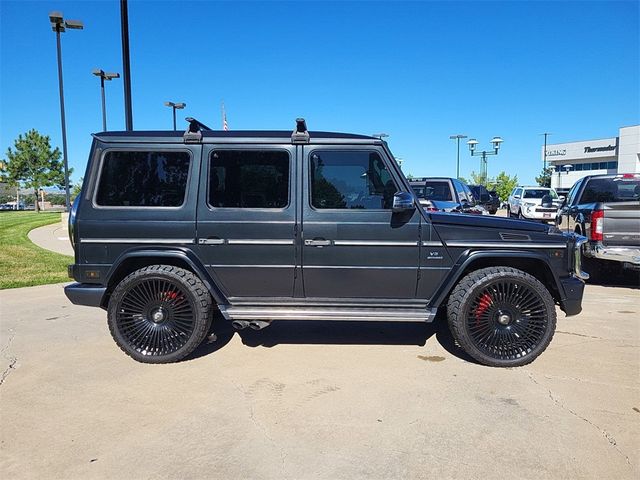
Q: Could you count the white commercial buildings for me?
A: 1